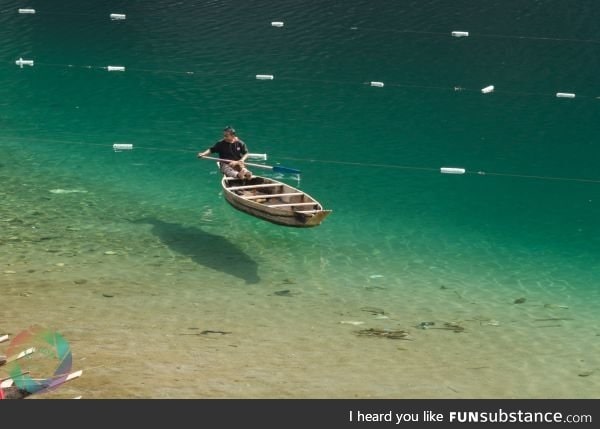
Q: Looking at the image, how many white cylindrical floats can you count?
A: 13